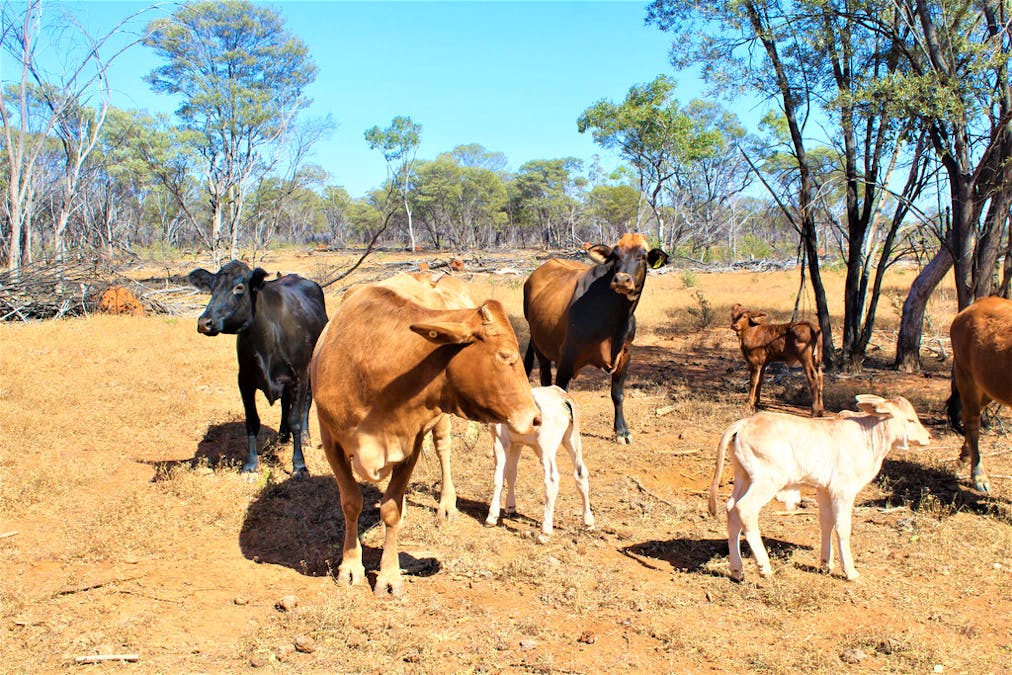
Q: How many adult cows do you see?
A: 5